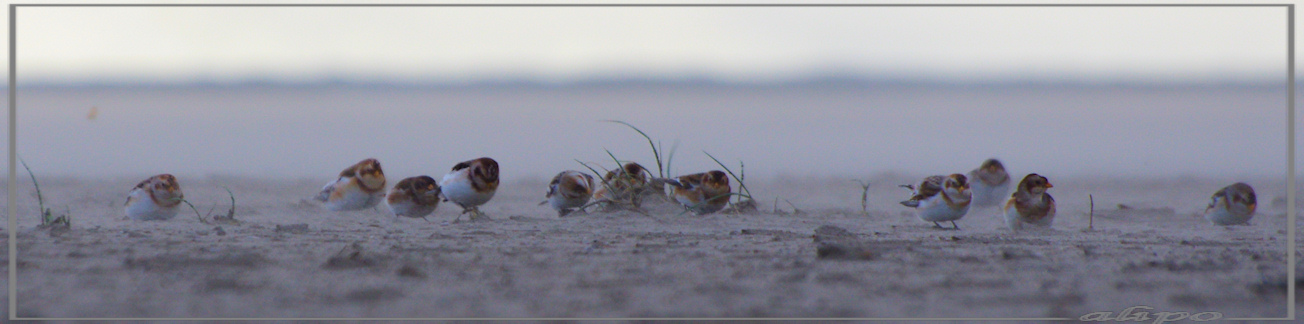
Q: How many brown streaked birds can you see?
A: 11